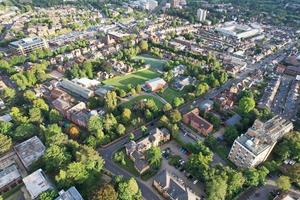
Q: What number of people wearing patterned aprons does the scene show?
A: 0